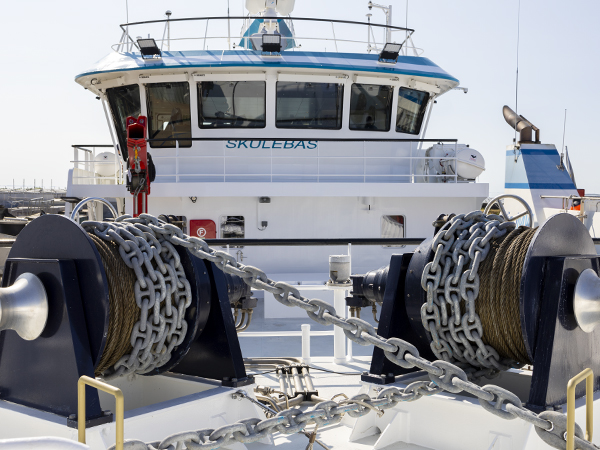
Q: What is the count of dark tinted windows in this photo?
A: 6